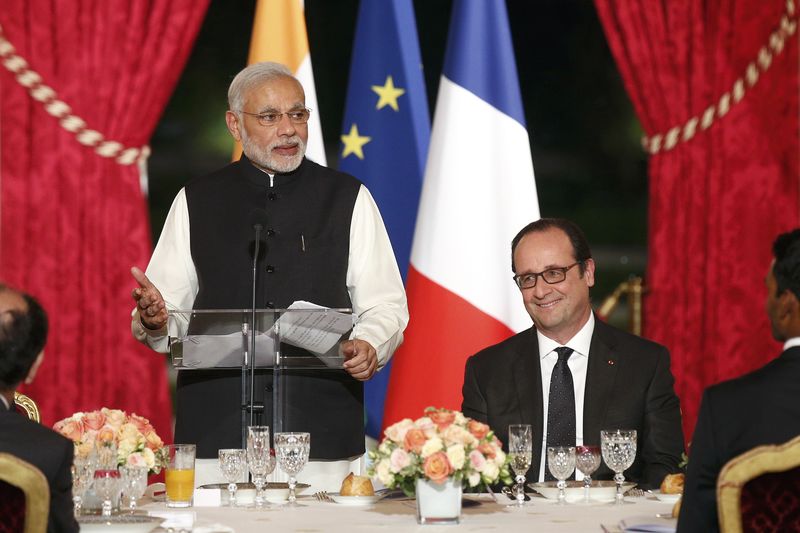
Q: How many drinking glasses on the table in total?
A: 13